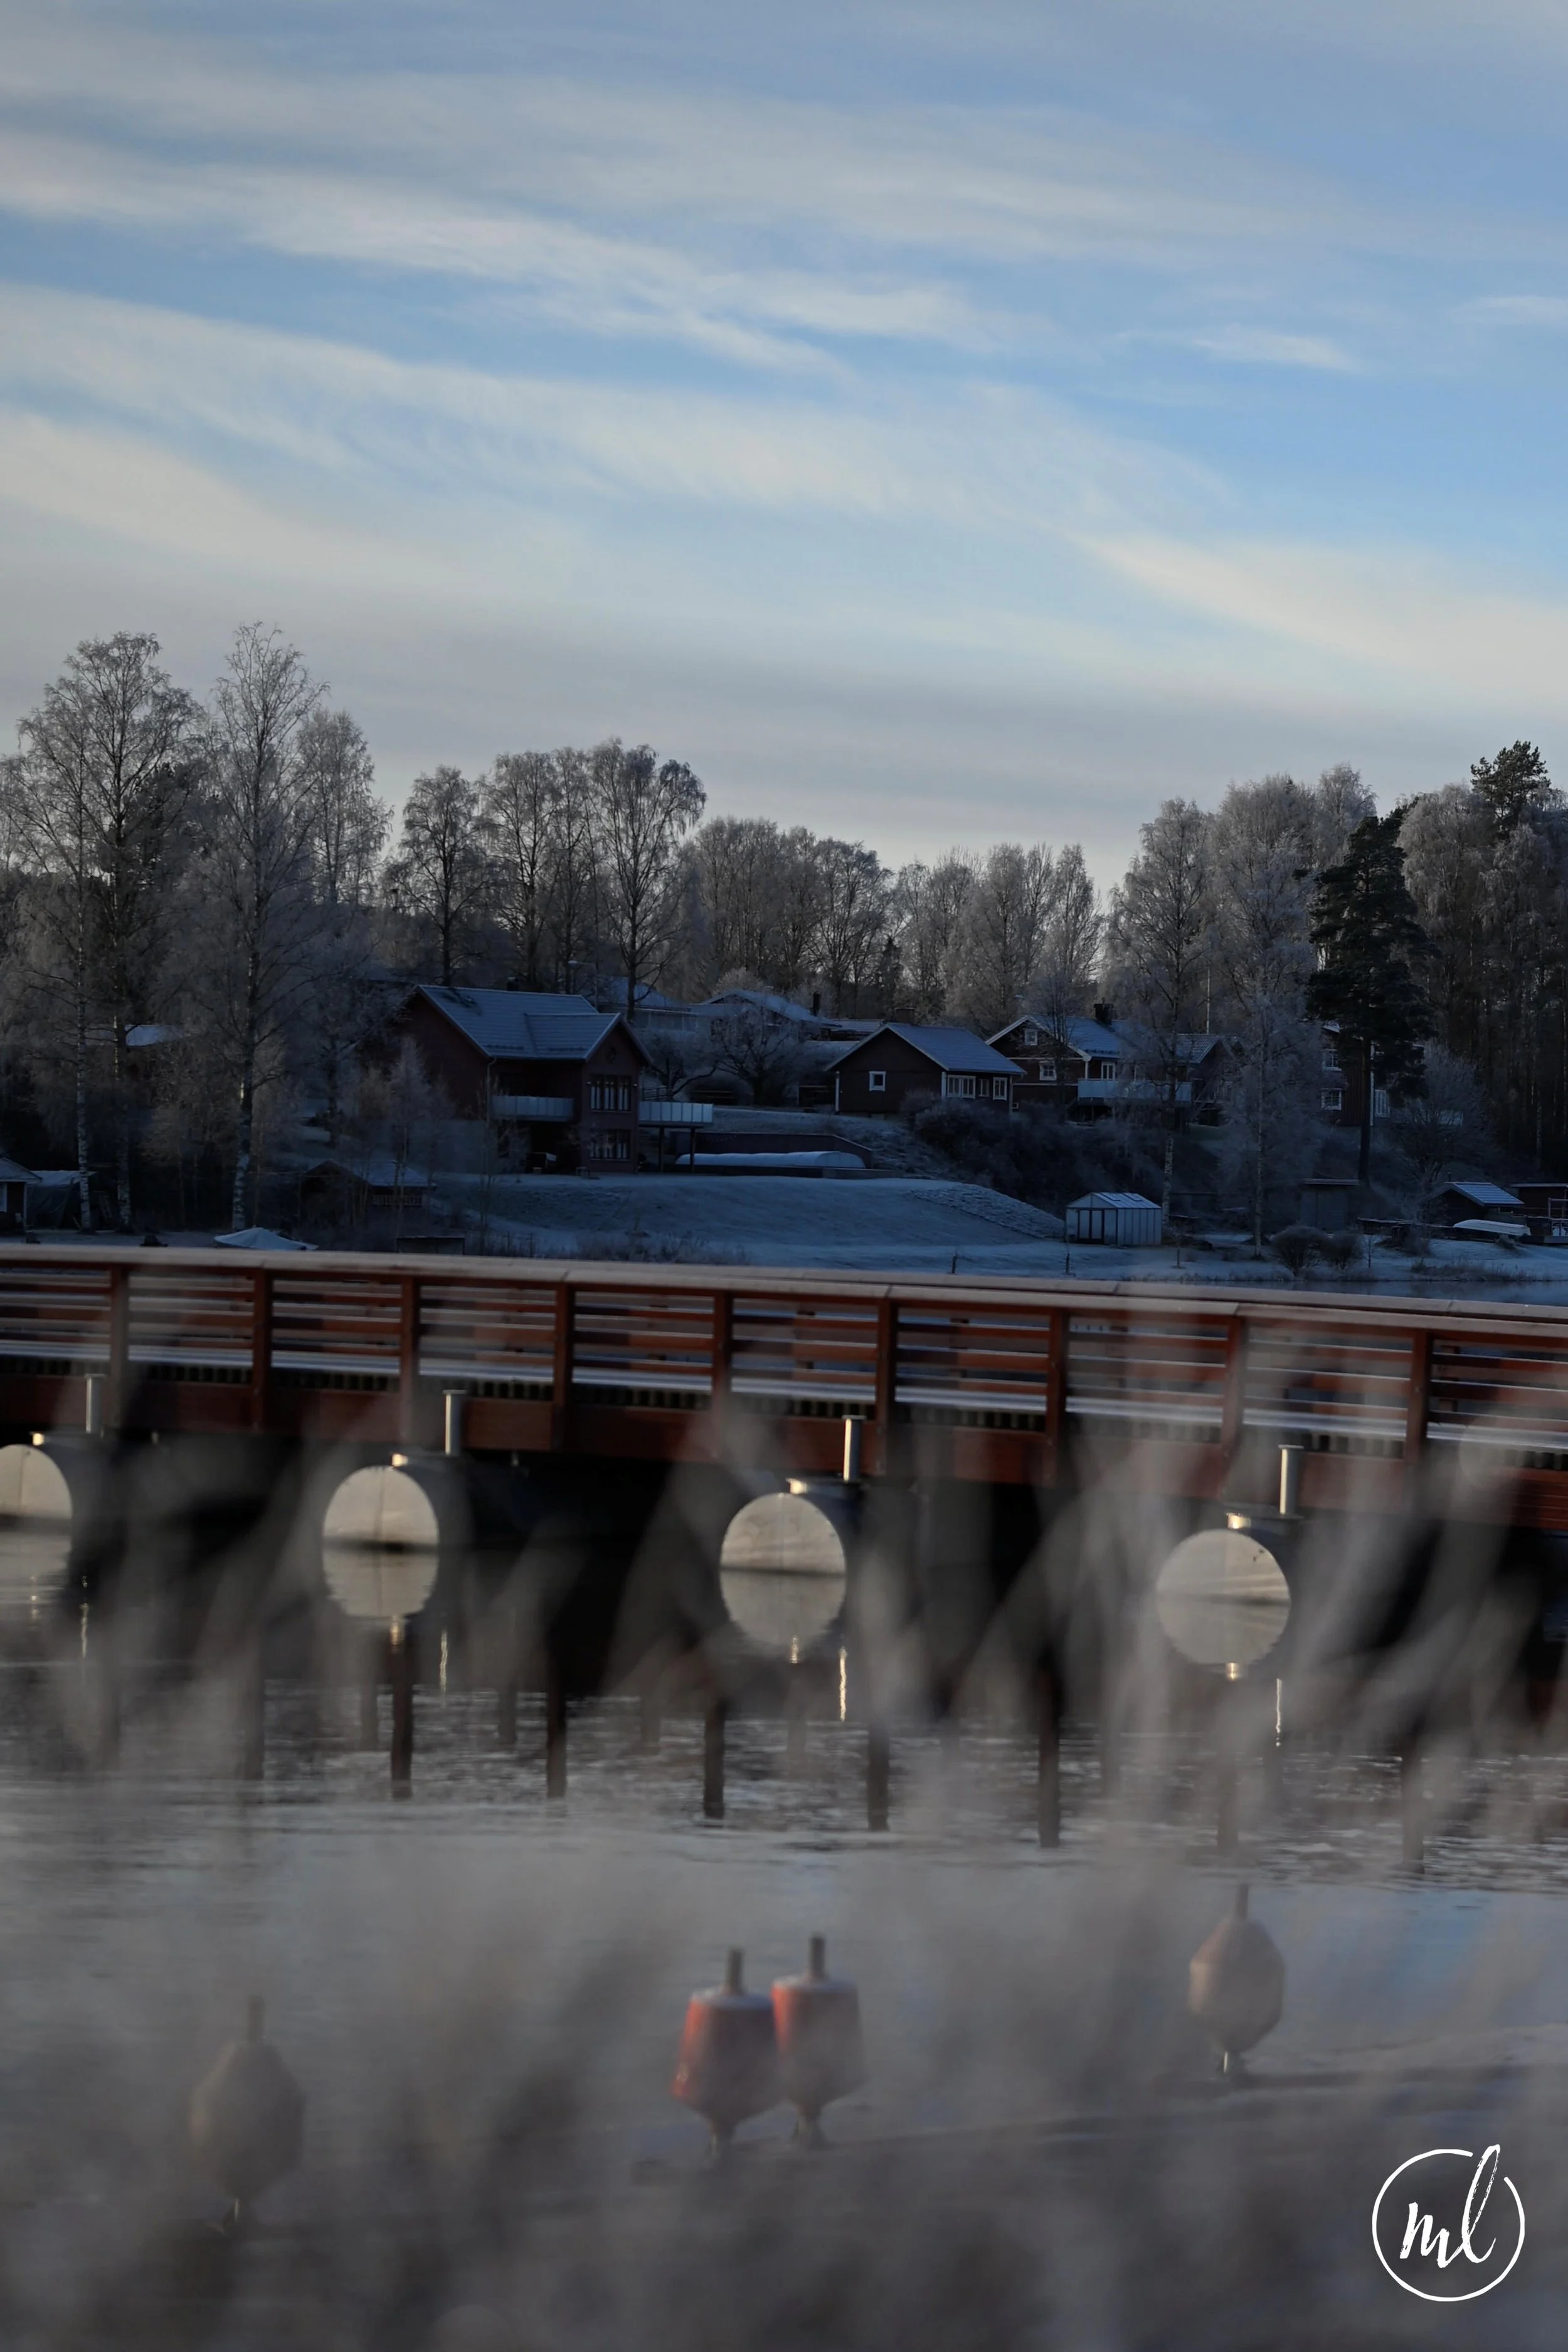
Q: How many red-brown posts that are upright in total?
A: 9